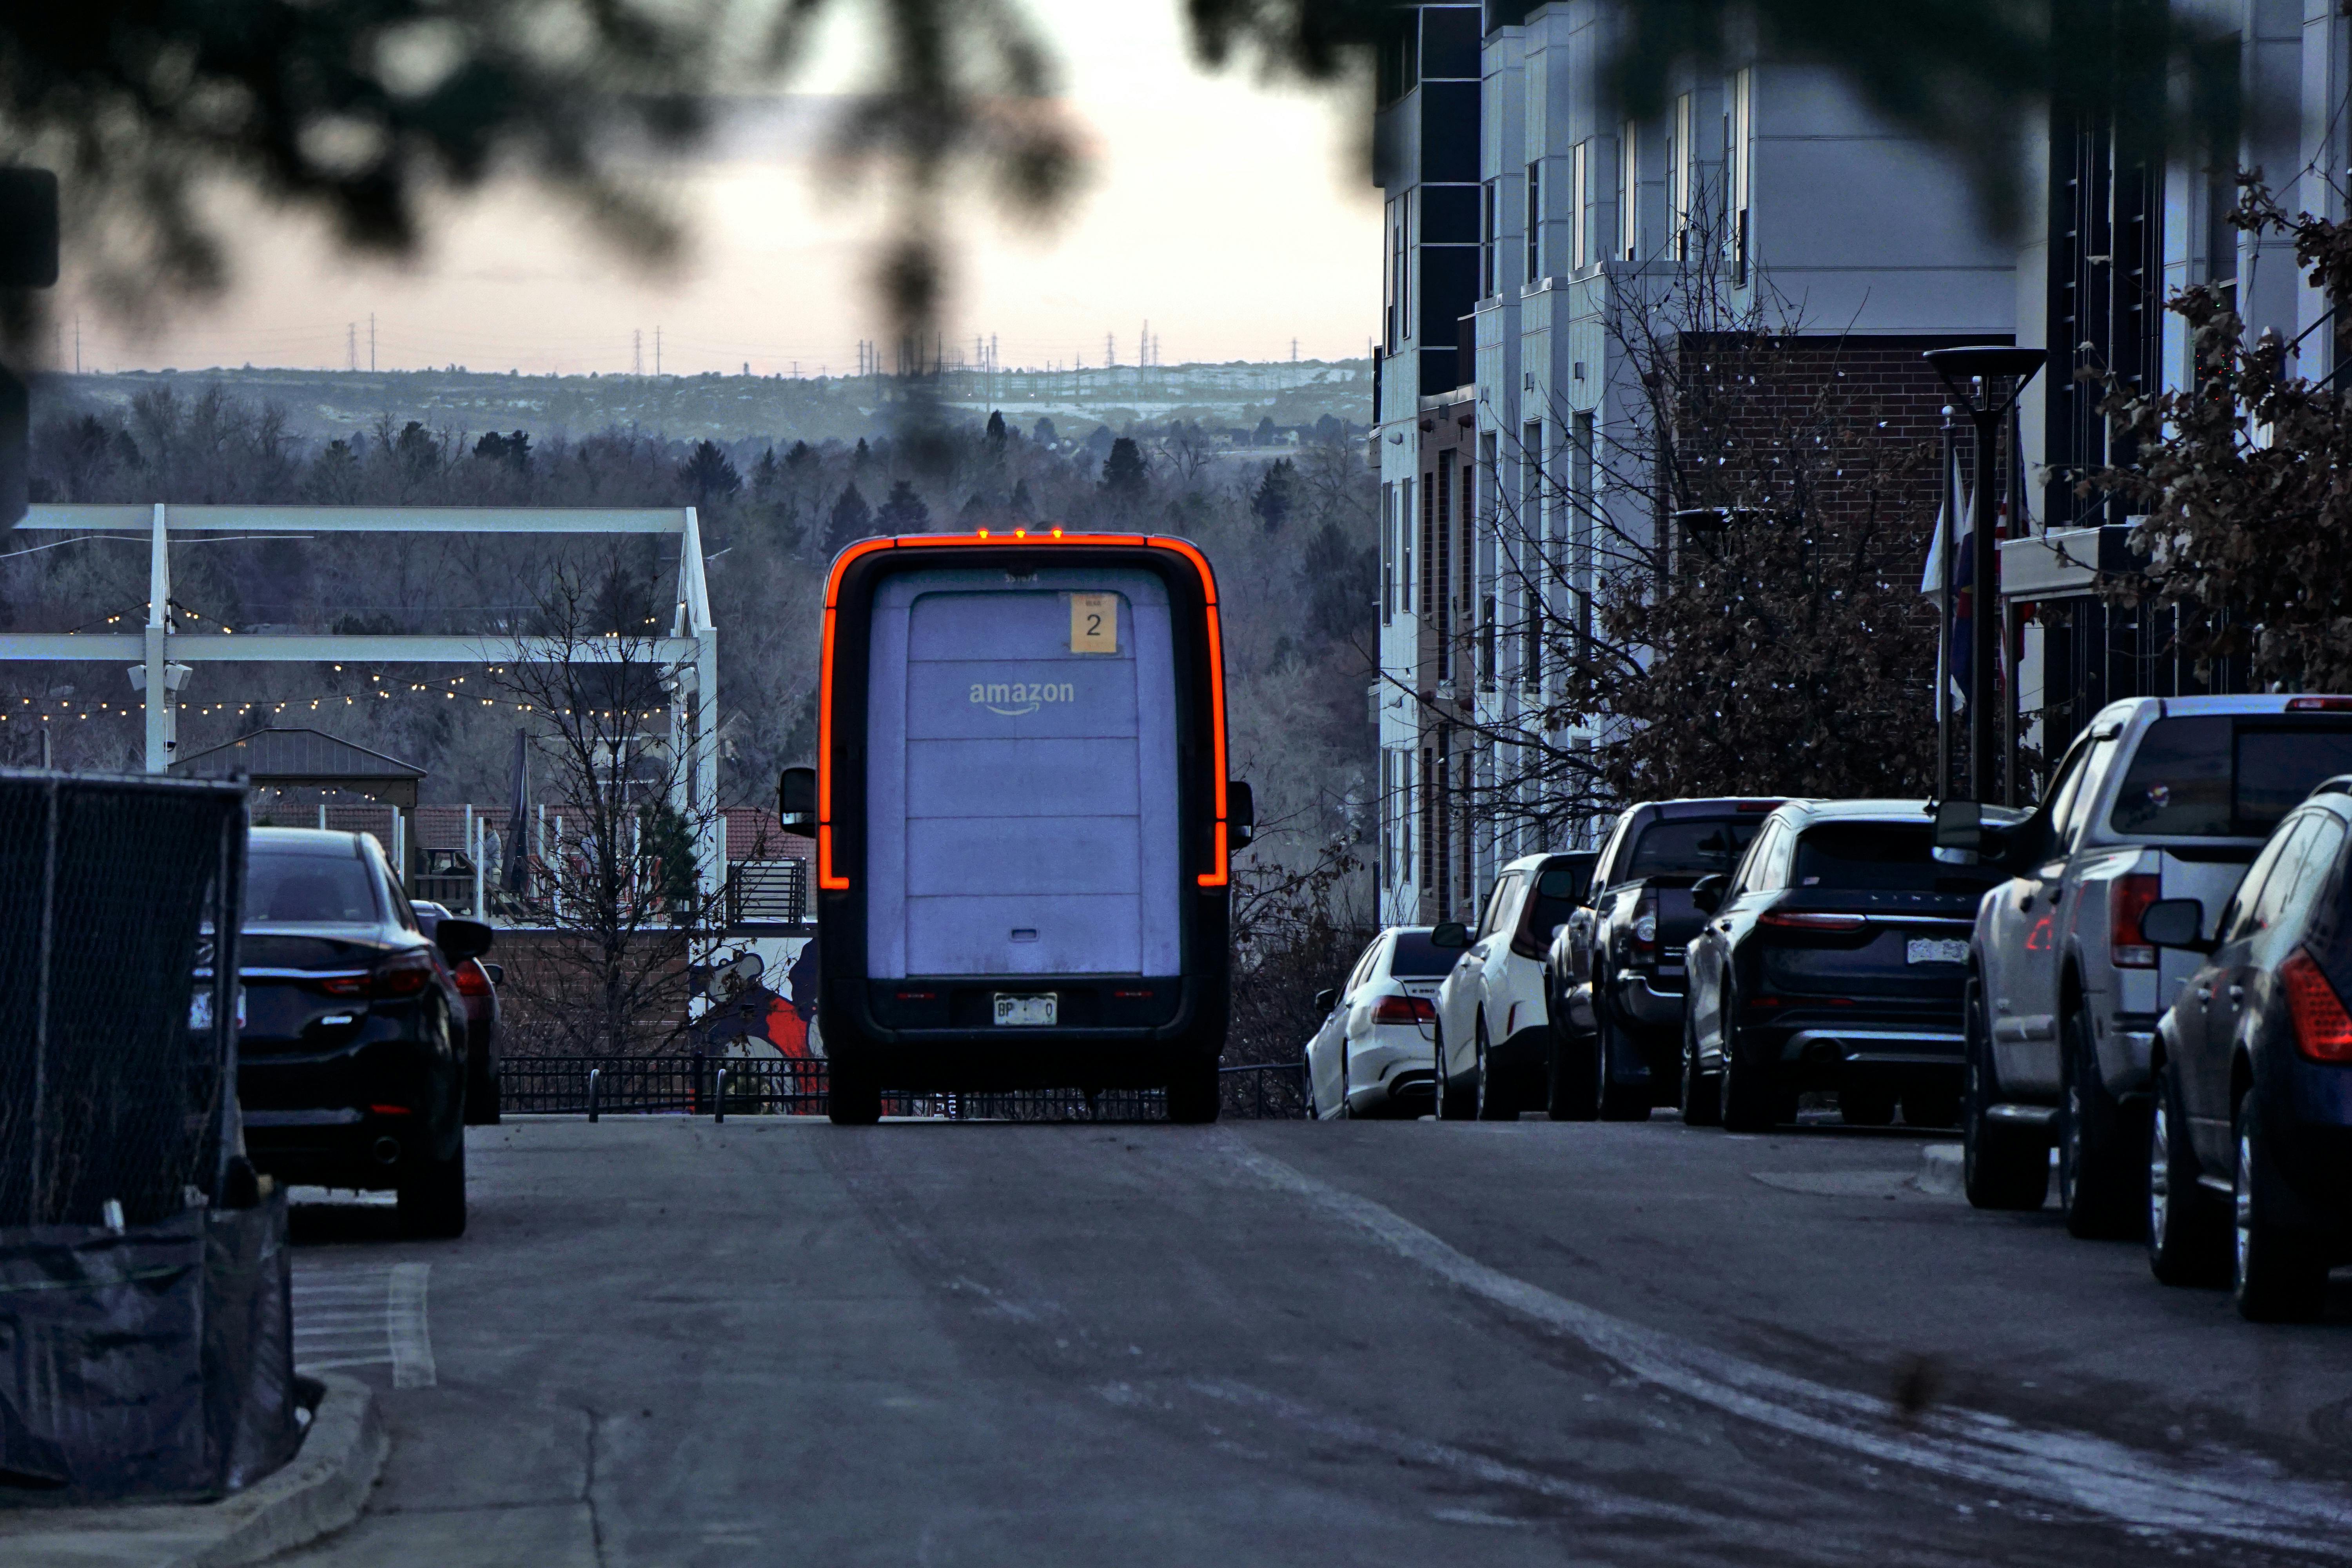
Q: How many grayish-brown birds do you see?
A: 0